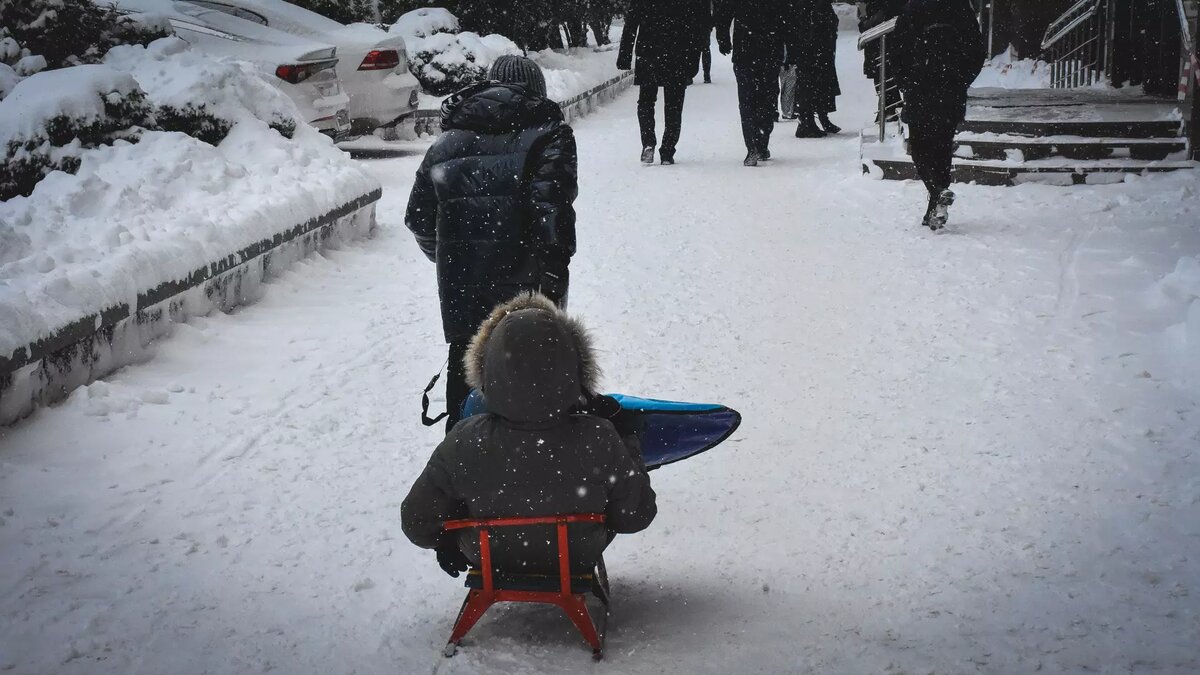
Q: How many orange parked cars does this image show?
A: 0